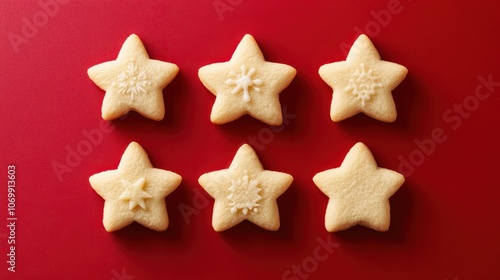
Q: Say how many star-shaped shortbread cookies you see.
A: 6